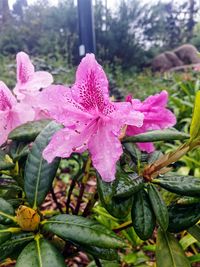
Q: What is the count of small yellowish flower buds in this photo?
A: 1